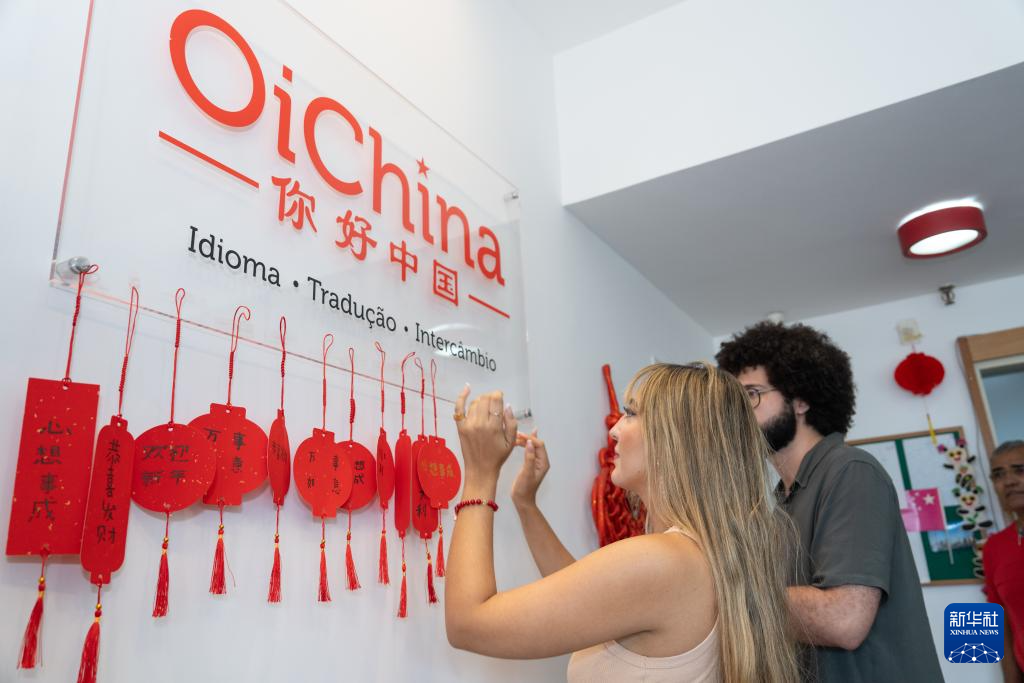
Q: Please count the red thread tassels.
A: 11